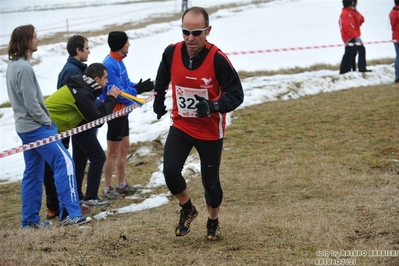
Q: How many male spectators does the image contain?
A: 4